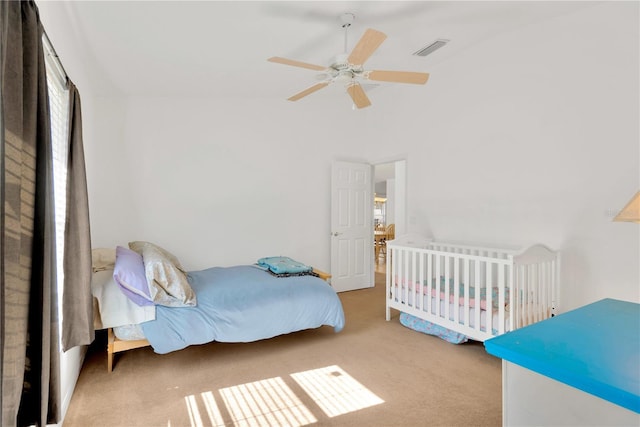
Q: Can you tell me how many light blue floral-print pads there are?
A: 1